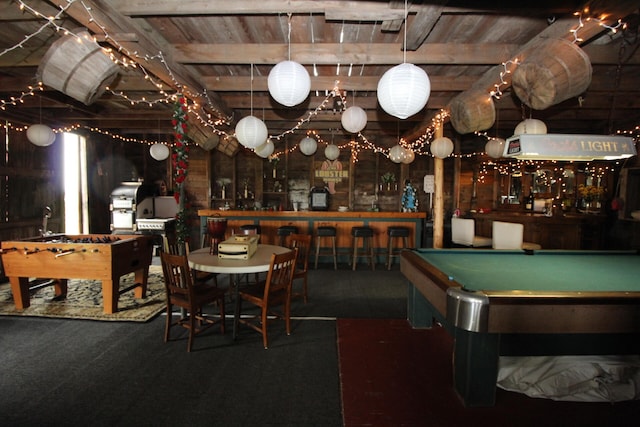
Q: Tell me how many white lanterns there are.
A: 14